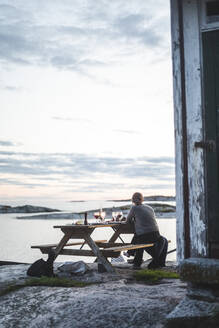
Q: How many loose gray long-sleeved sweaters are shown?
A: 1